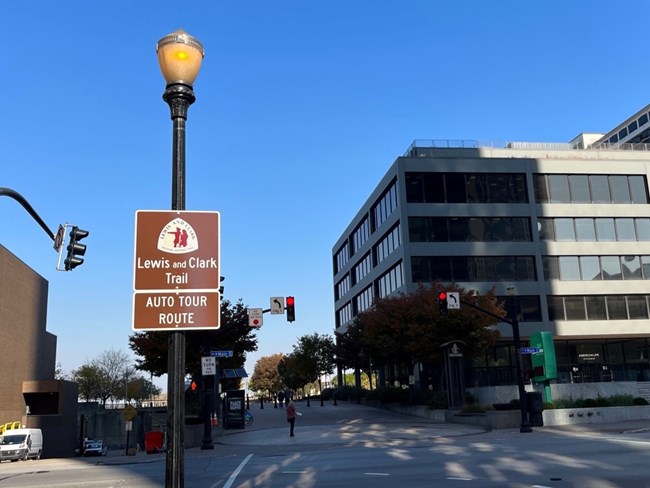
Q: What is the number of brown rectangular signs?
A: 2